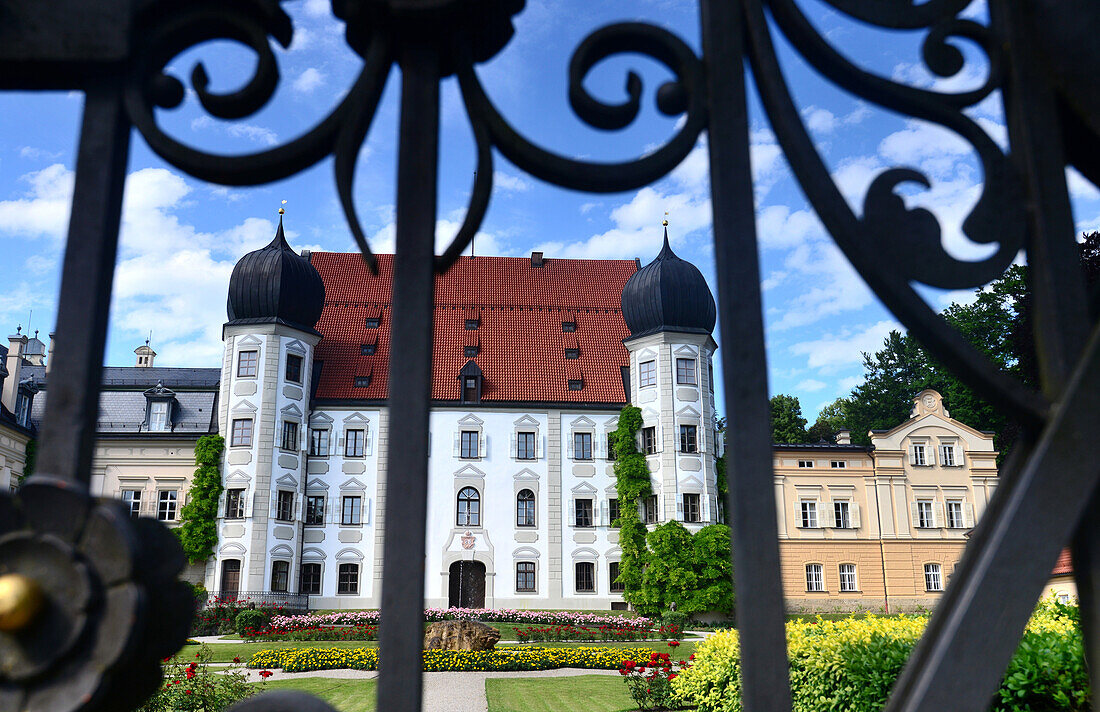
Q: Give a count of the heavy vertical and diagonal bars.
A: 5